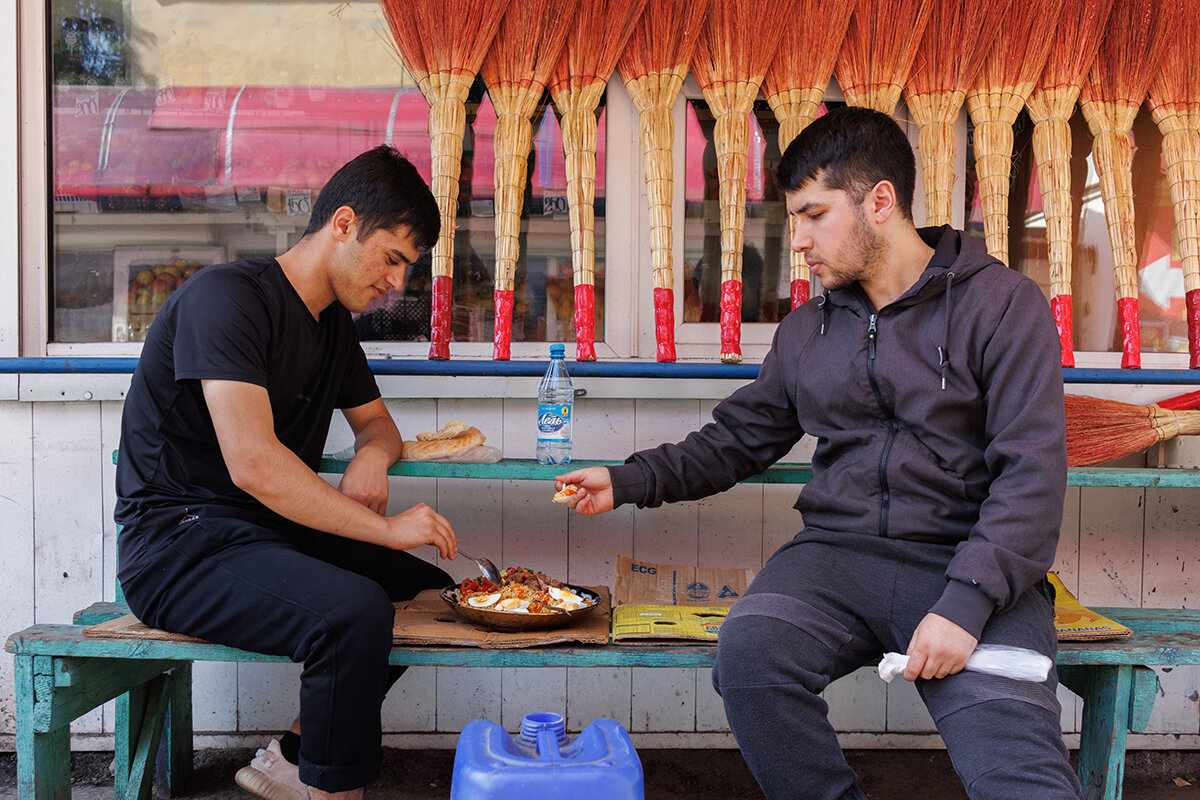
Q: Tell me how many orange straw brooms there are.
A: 13